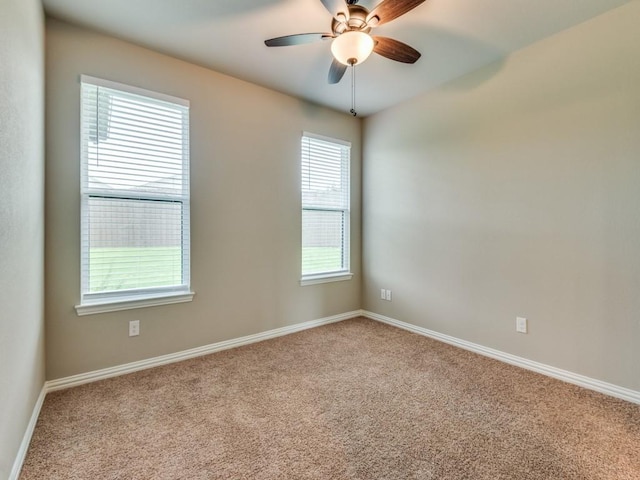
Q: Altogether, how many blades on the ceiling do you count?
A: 5